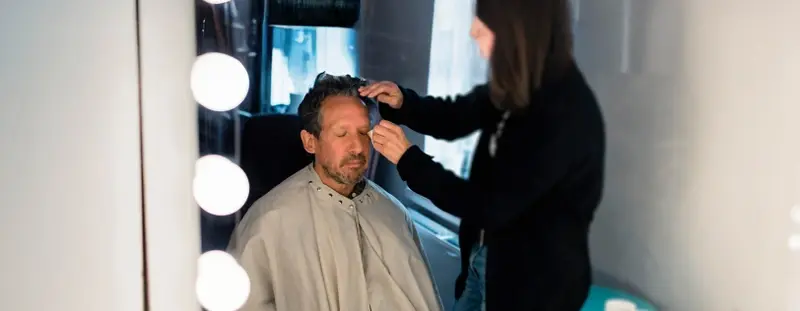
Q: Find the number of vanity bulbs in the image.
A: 4